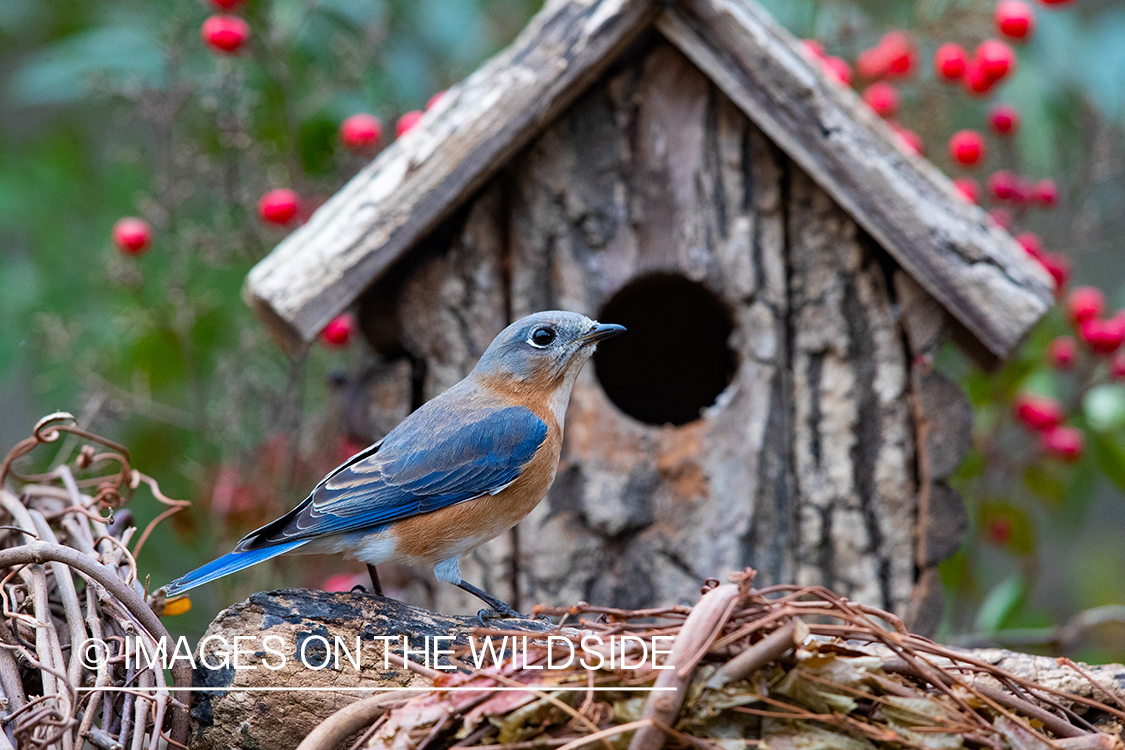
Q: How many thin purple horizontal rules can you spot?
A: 0